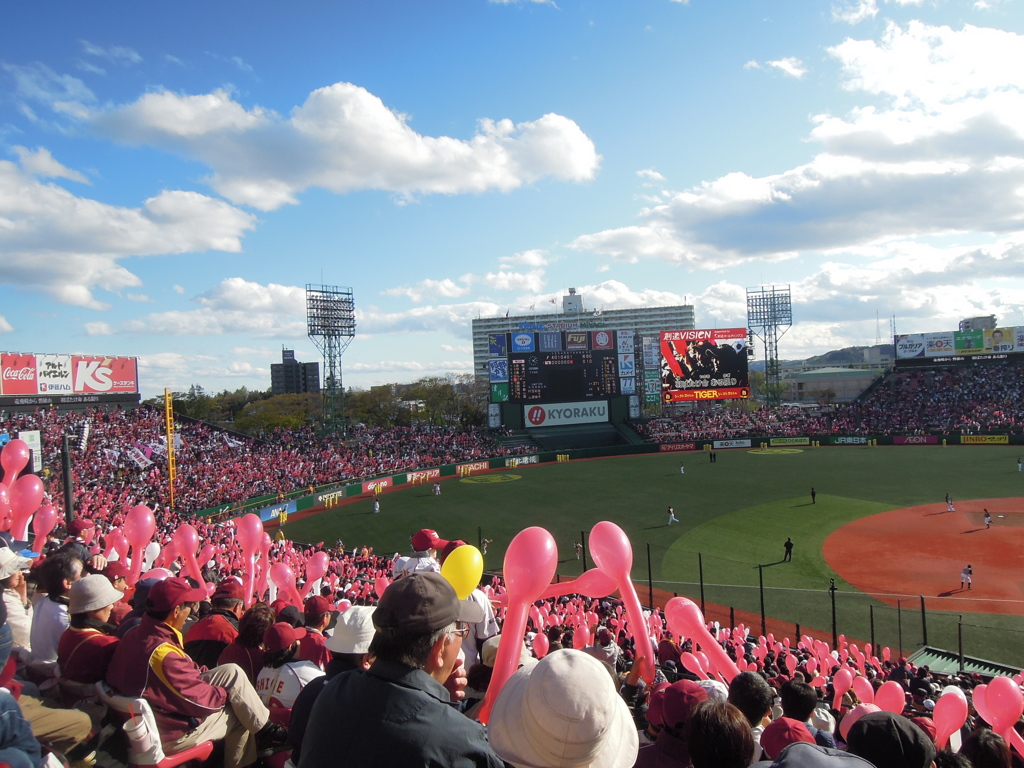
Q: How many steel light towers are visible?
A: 2